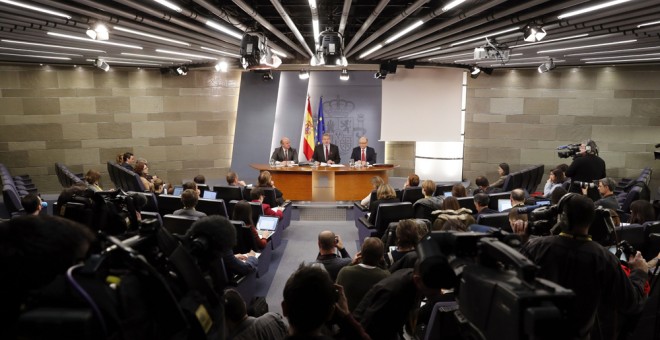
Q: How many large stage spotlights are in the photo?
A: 2